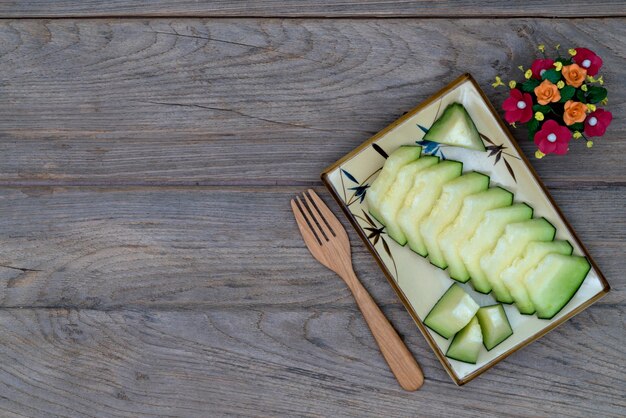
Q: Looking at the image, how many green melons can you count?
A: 13